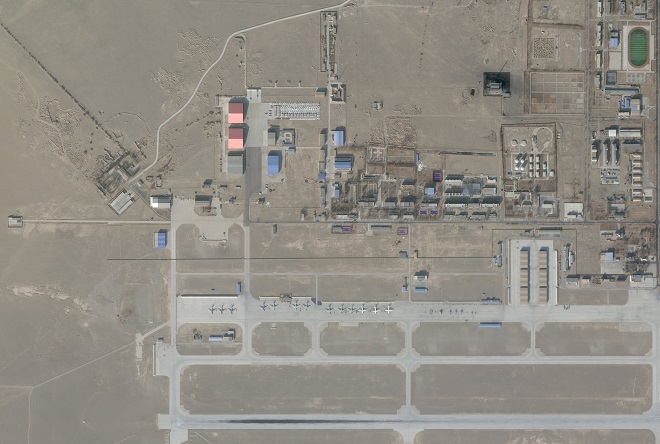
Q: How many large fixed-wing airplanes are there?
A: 13